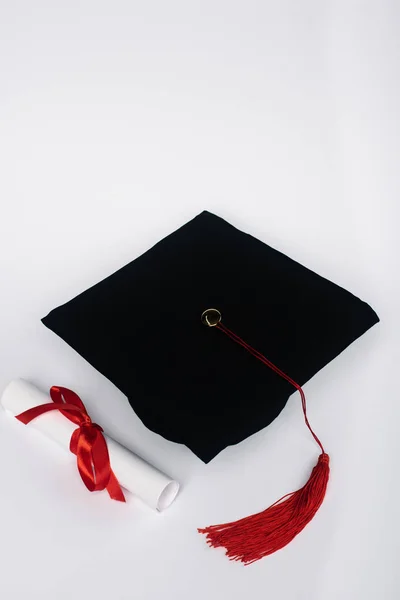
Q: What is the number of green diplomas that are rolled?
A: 0